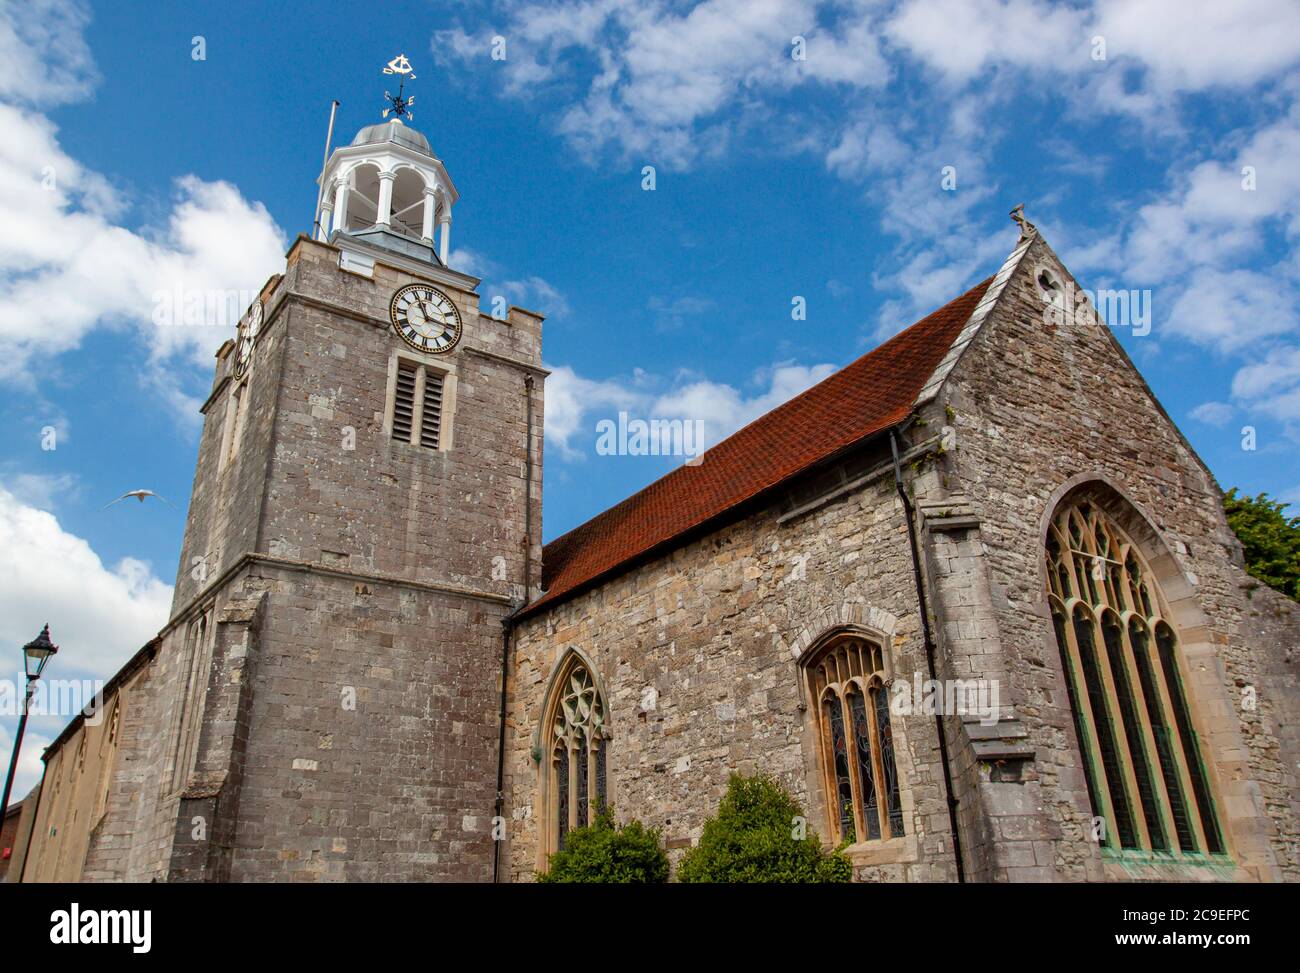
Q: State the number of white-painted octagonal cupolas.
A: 1